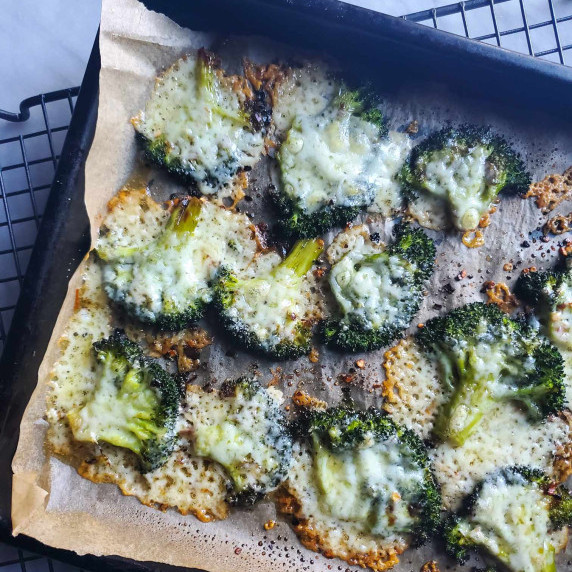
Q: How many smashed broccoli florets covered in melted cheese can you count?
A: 12